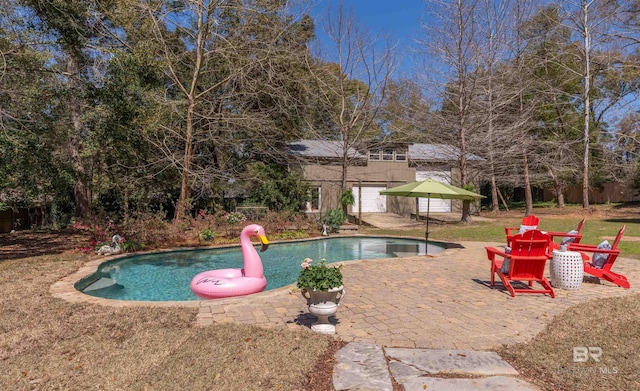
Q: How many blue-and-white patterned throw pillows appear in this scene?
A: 4